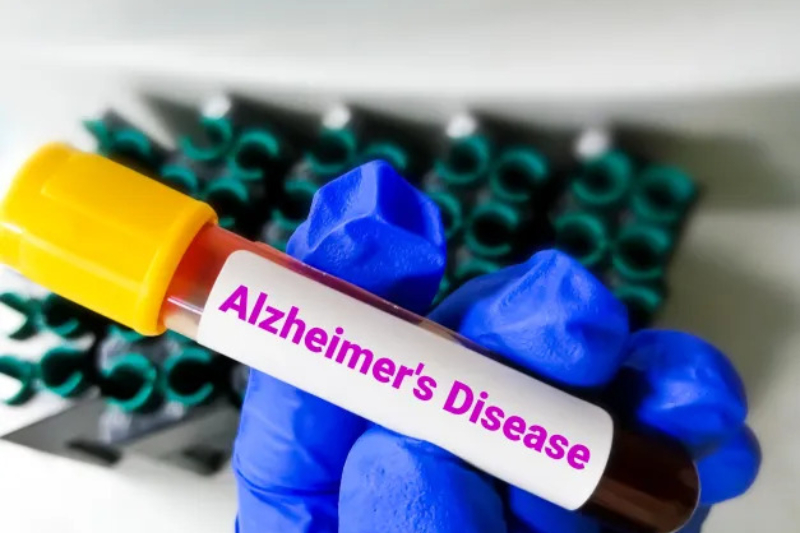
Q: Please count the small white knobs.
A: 4